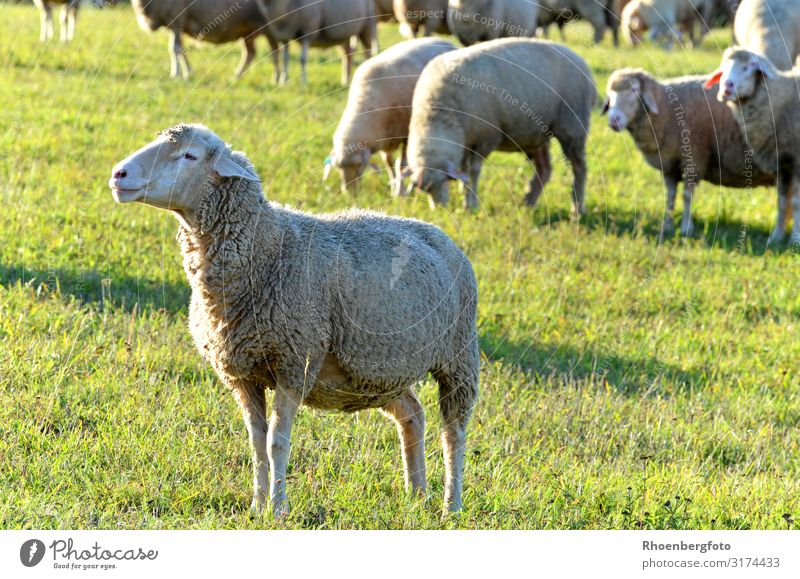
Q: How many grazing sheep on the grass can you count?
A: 2